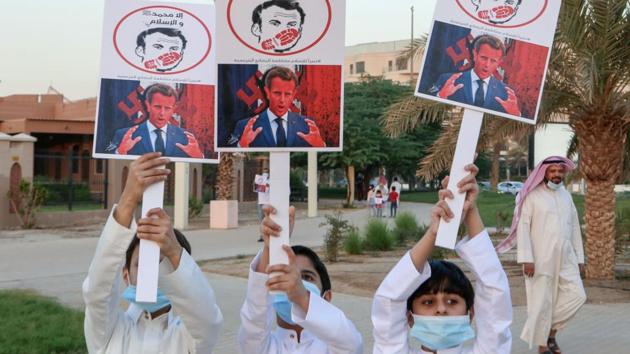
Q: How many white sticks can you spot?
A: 3